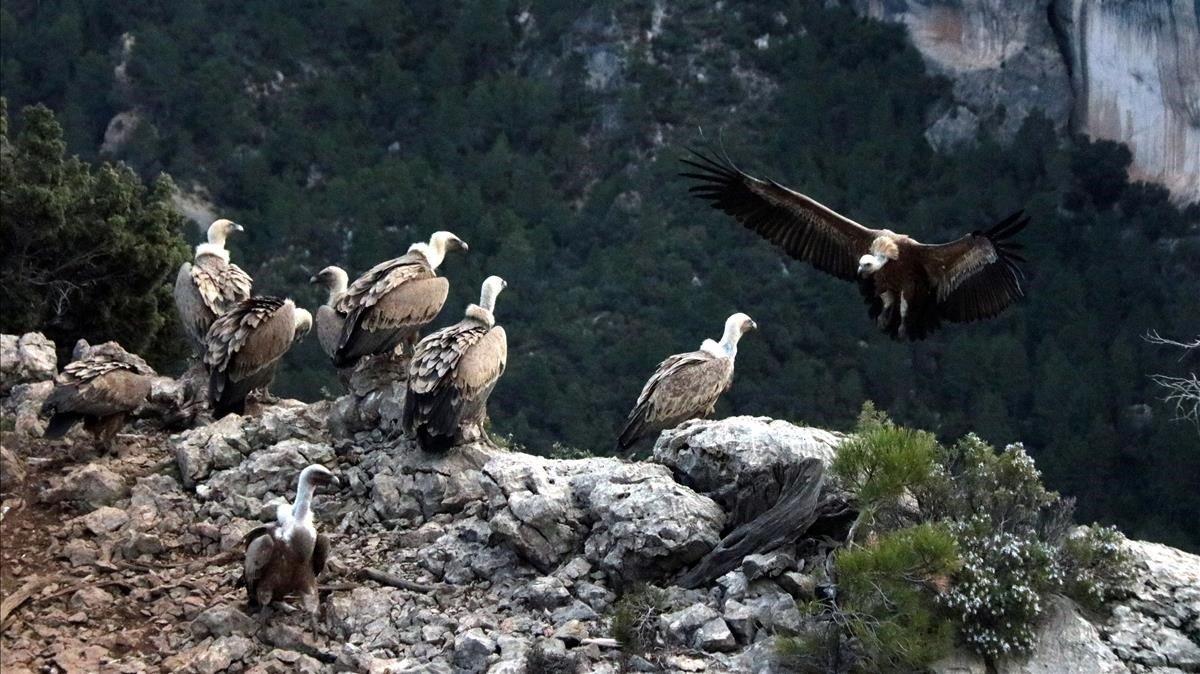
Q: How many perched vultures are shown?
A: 8